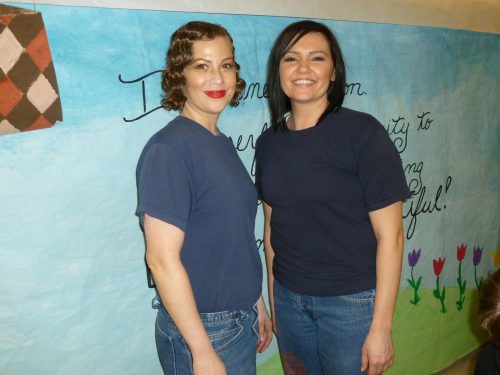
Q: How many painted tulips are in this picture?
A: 4